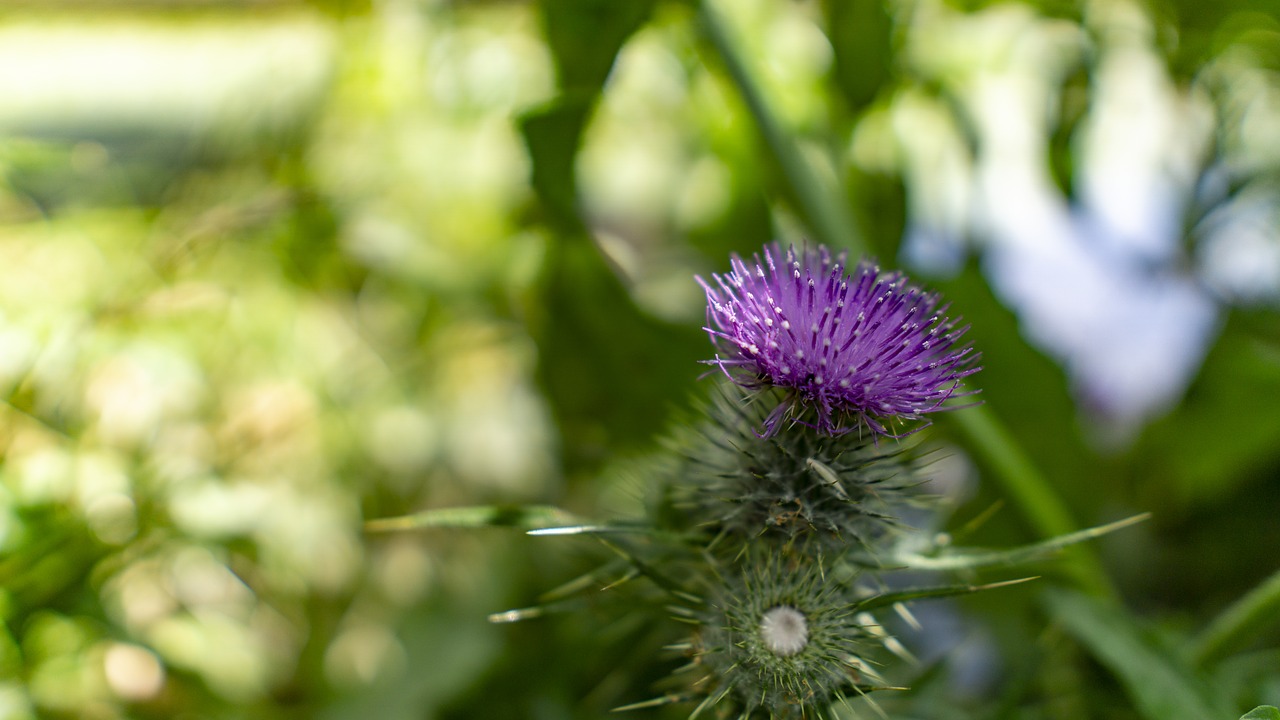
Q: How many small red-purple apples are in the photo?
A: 0